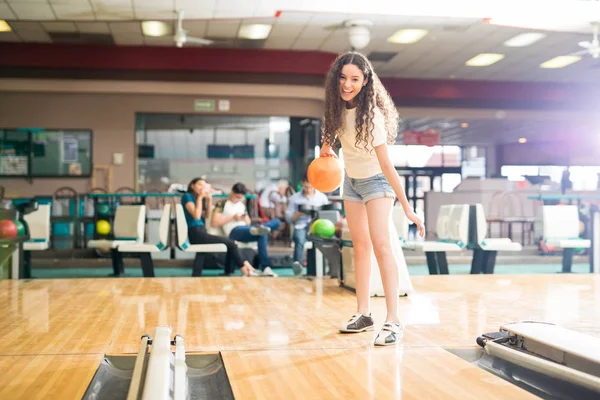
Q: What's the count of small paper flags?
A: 0